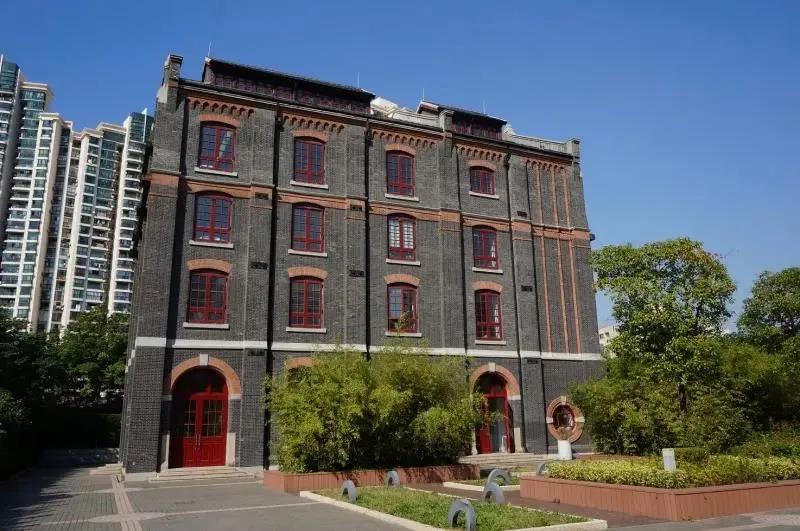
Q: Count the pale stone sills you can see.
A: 12